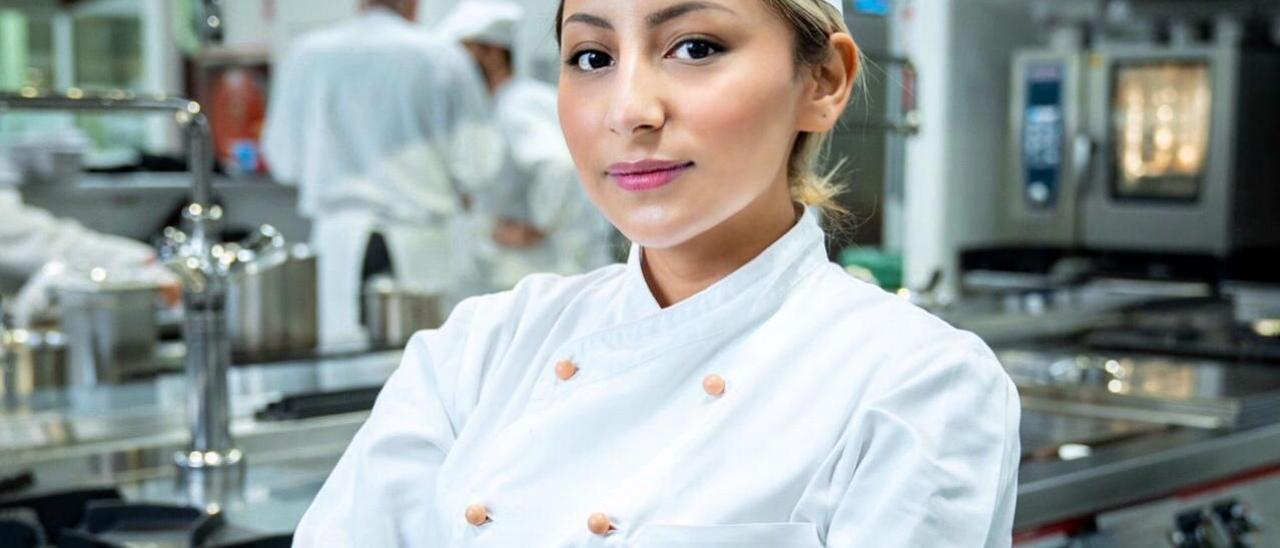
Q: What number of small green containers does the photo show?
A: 1